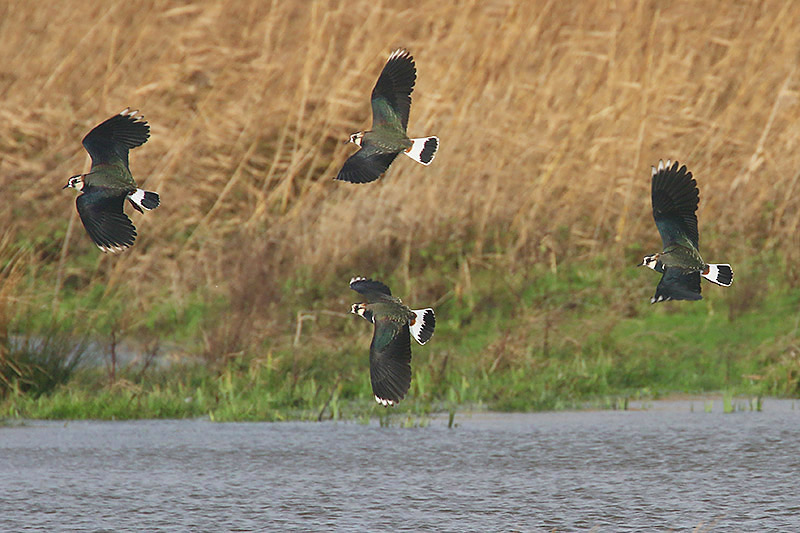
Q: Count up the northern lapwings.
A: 4